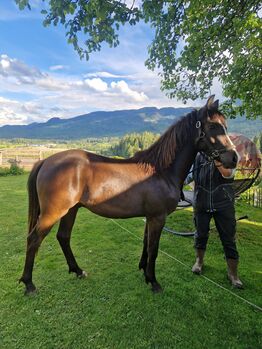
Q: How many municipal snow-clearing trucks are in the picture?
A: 0